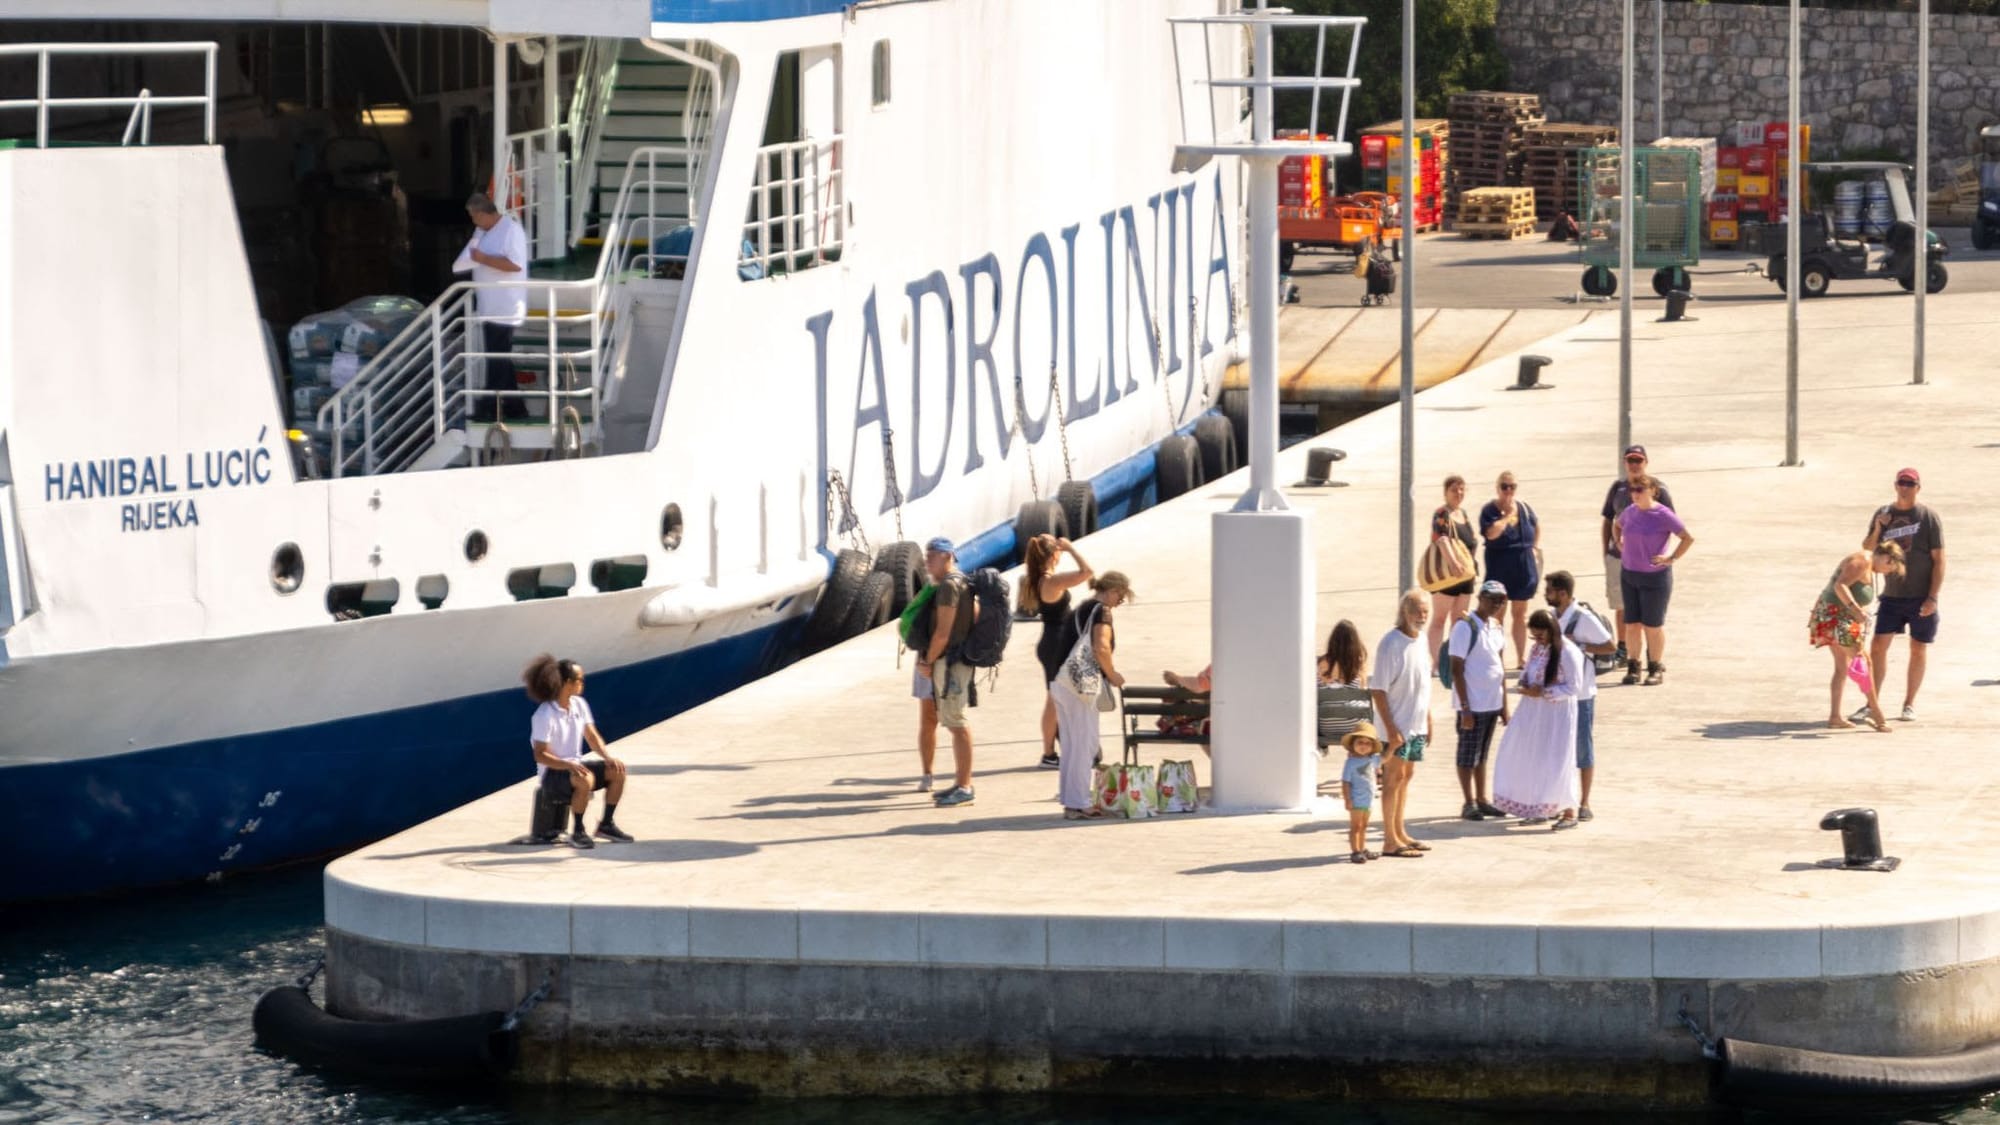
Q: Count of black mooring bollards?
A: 5